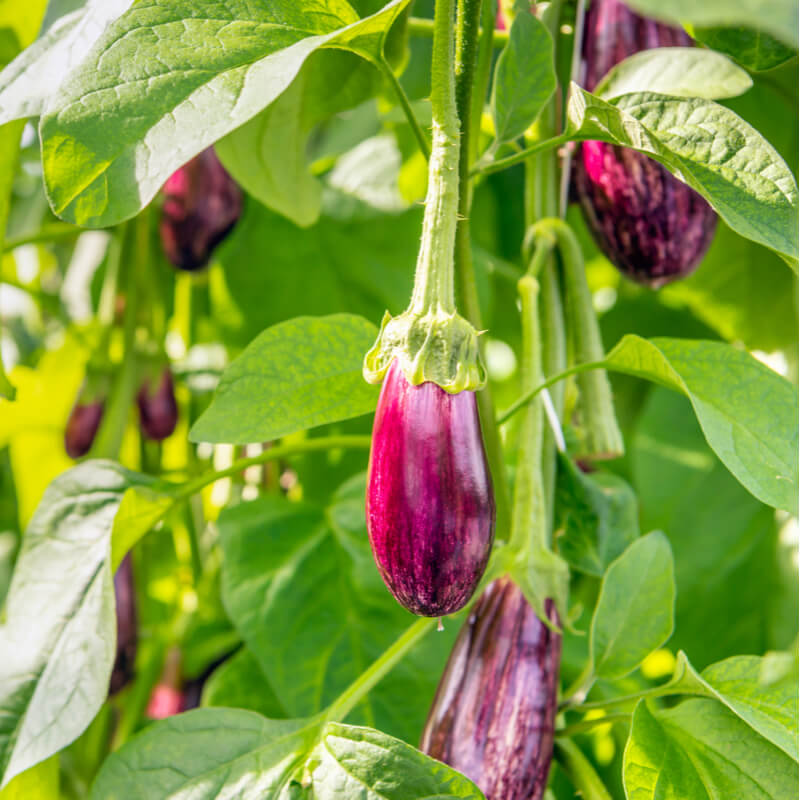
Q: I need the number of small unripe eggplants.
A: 2